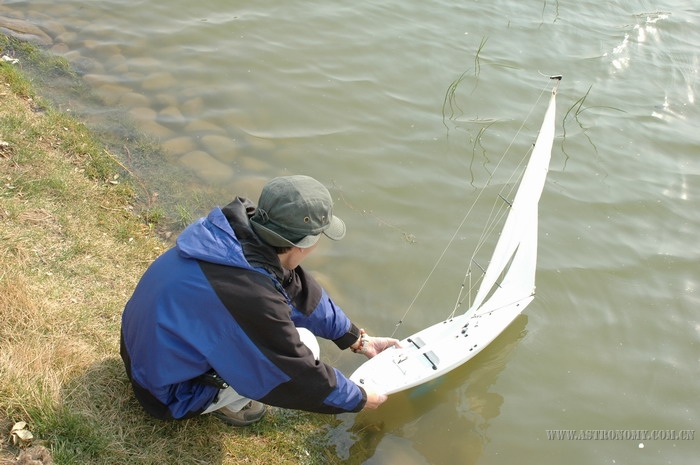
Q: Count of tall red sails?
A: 0